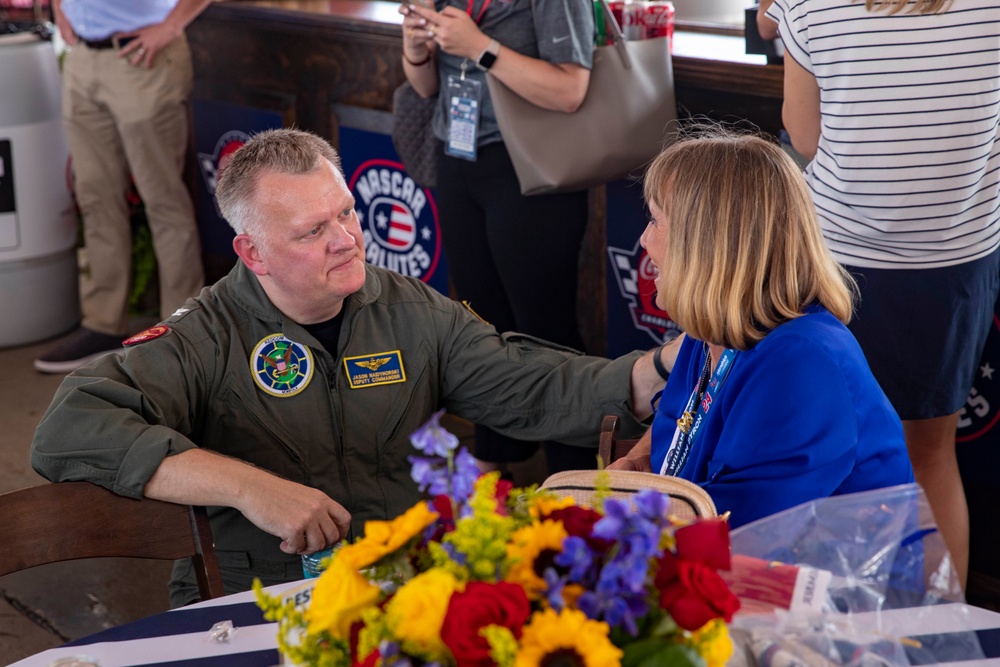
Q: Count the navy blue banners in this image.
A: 4